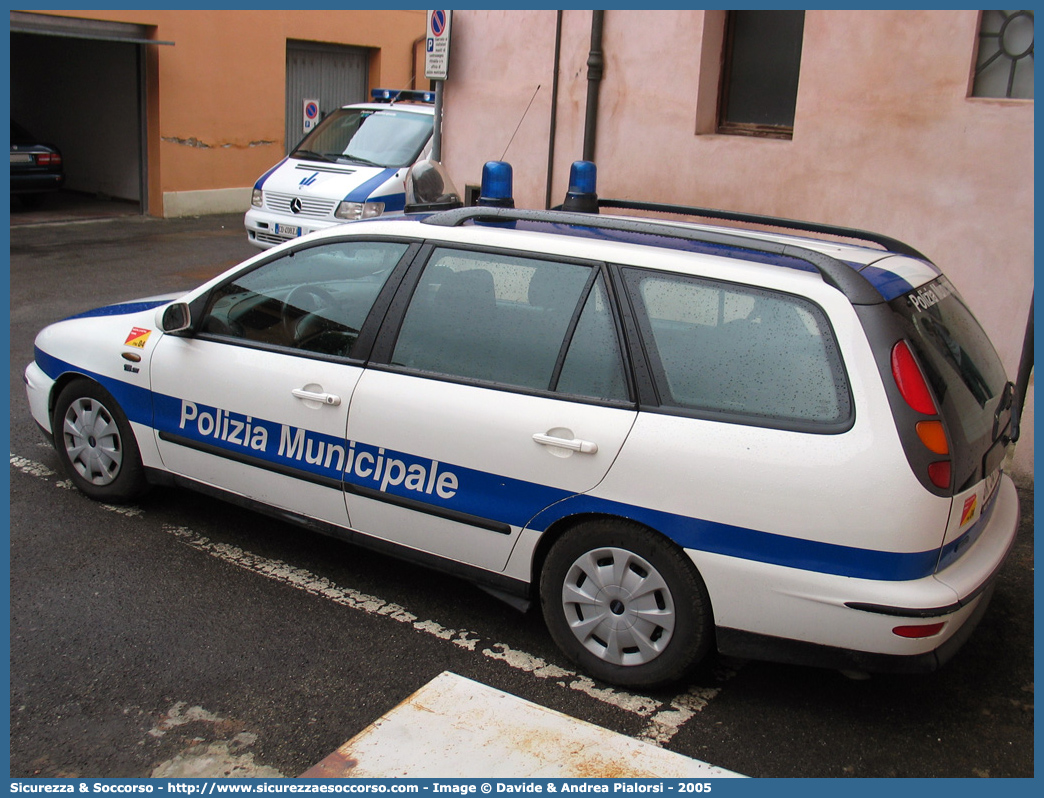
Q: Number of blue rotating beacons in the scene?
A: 2